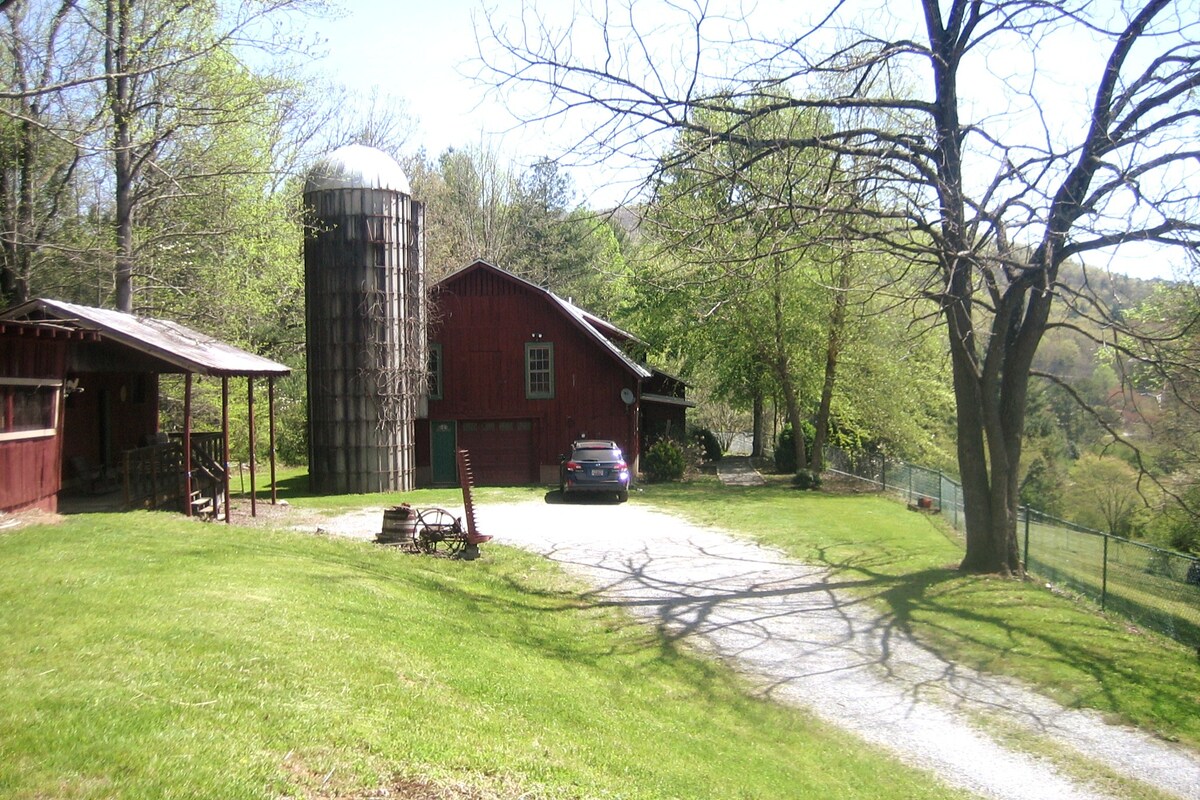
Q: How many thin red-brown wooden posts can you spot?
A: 4